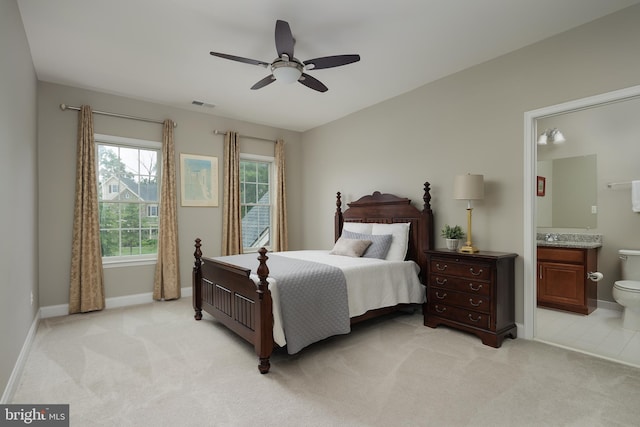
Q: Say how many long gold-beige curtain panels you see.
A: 4